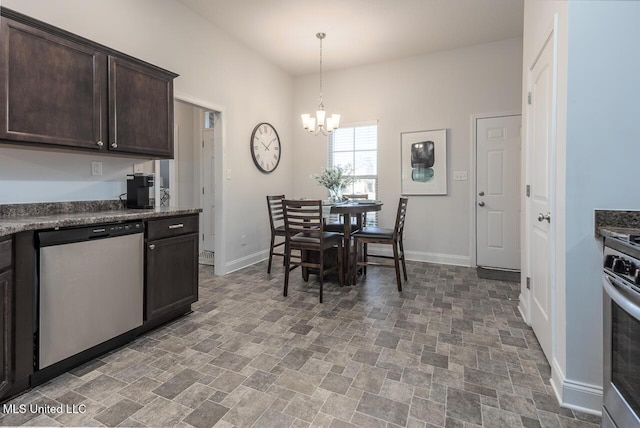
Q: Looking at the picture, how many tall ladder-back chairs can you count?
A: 4